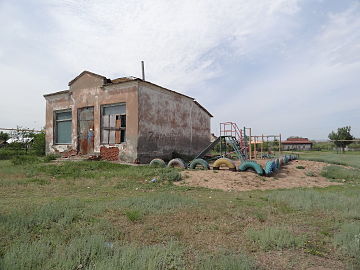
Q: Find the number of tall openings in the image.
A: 3